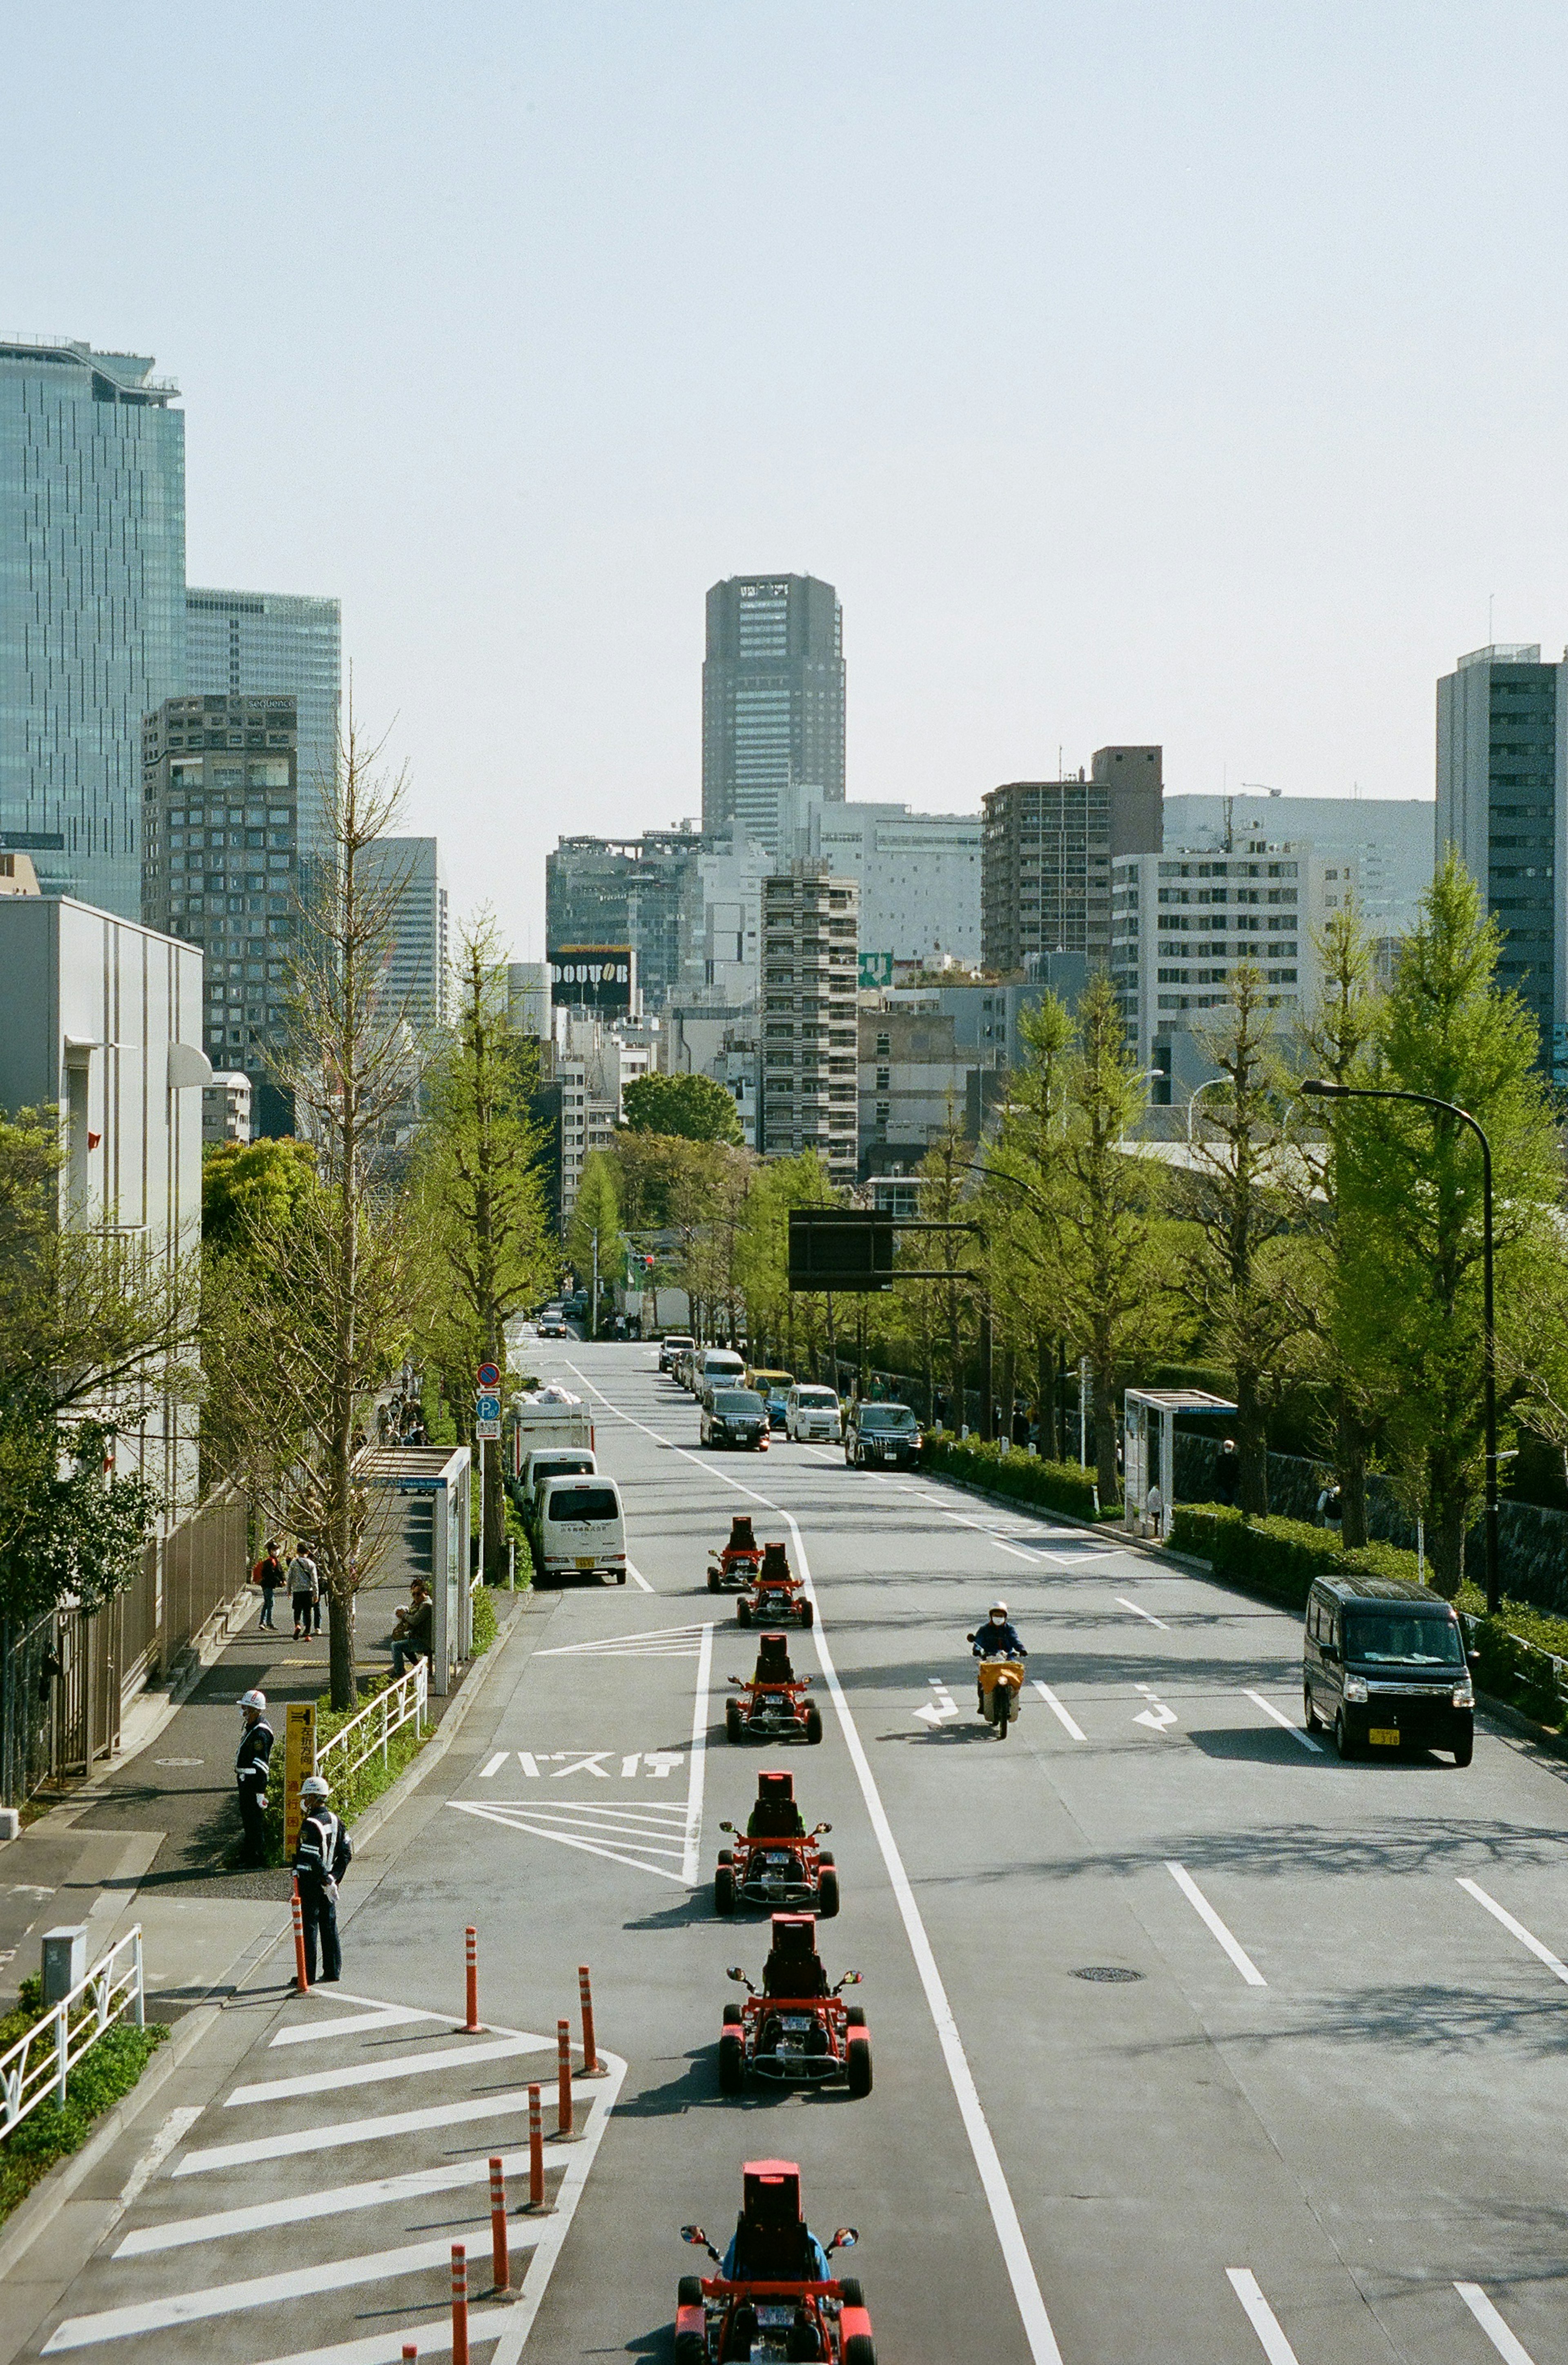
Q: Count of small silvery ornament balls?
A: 0